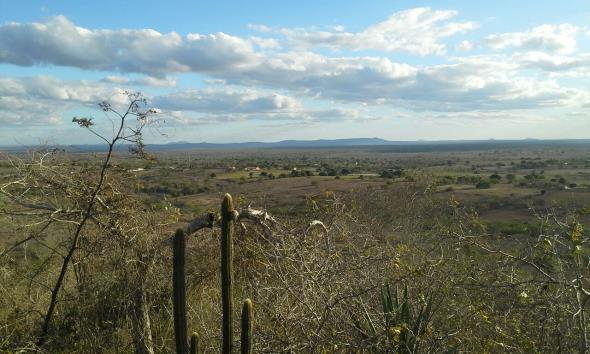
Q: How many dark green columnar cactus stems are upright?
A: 4